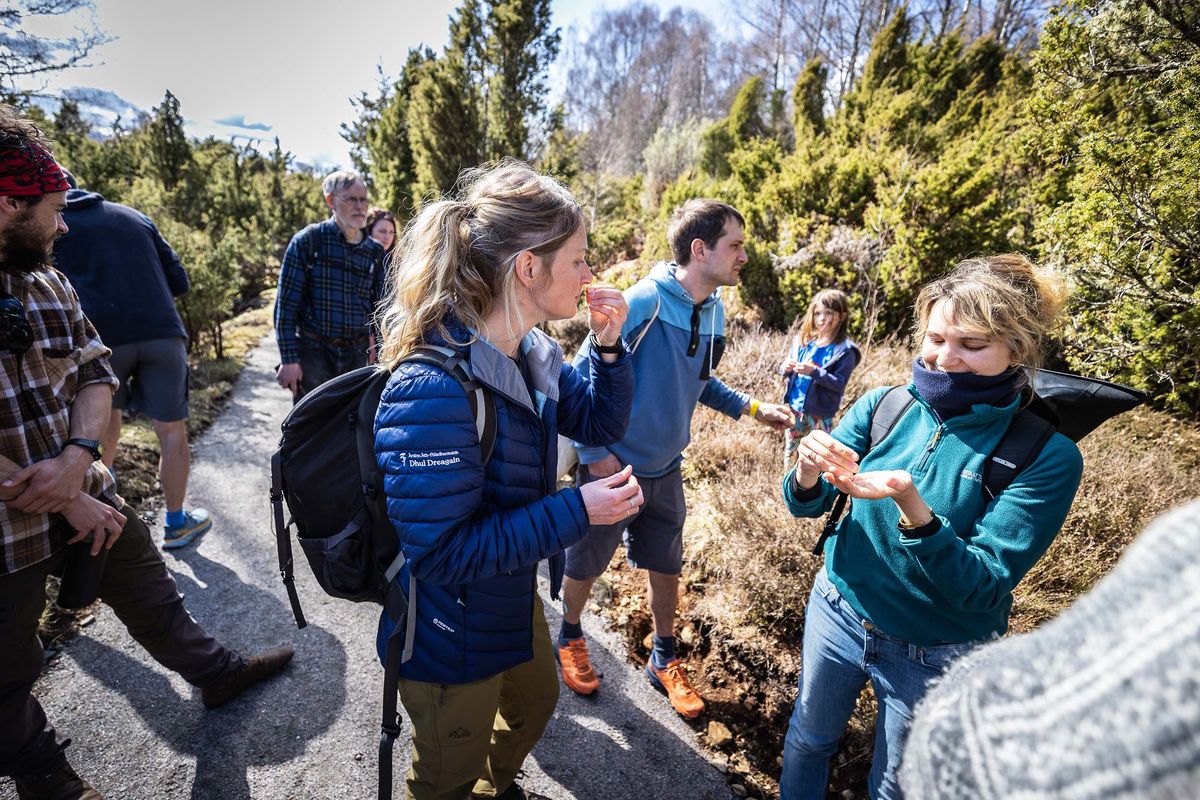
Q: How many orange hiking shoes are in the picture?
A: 2